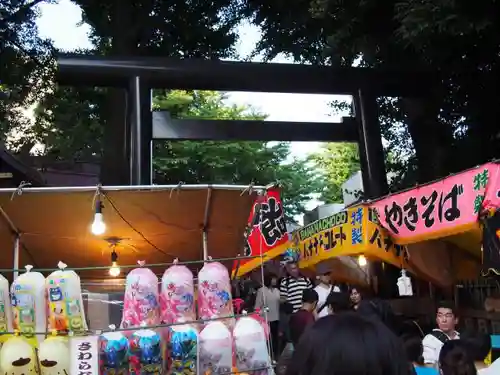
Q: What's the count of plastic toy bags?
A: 13